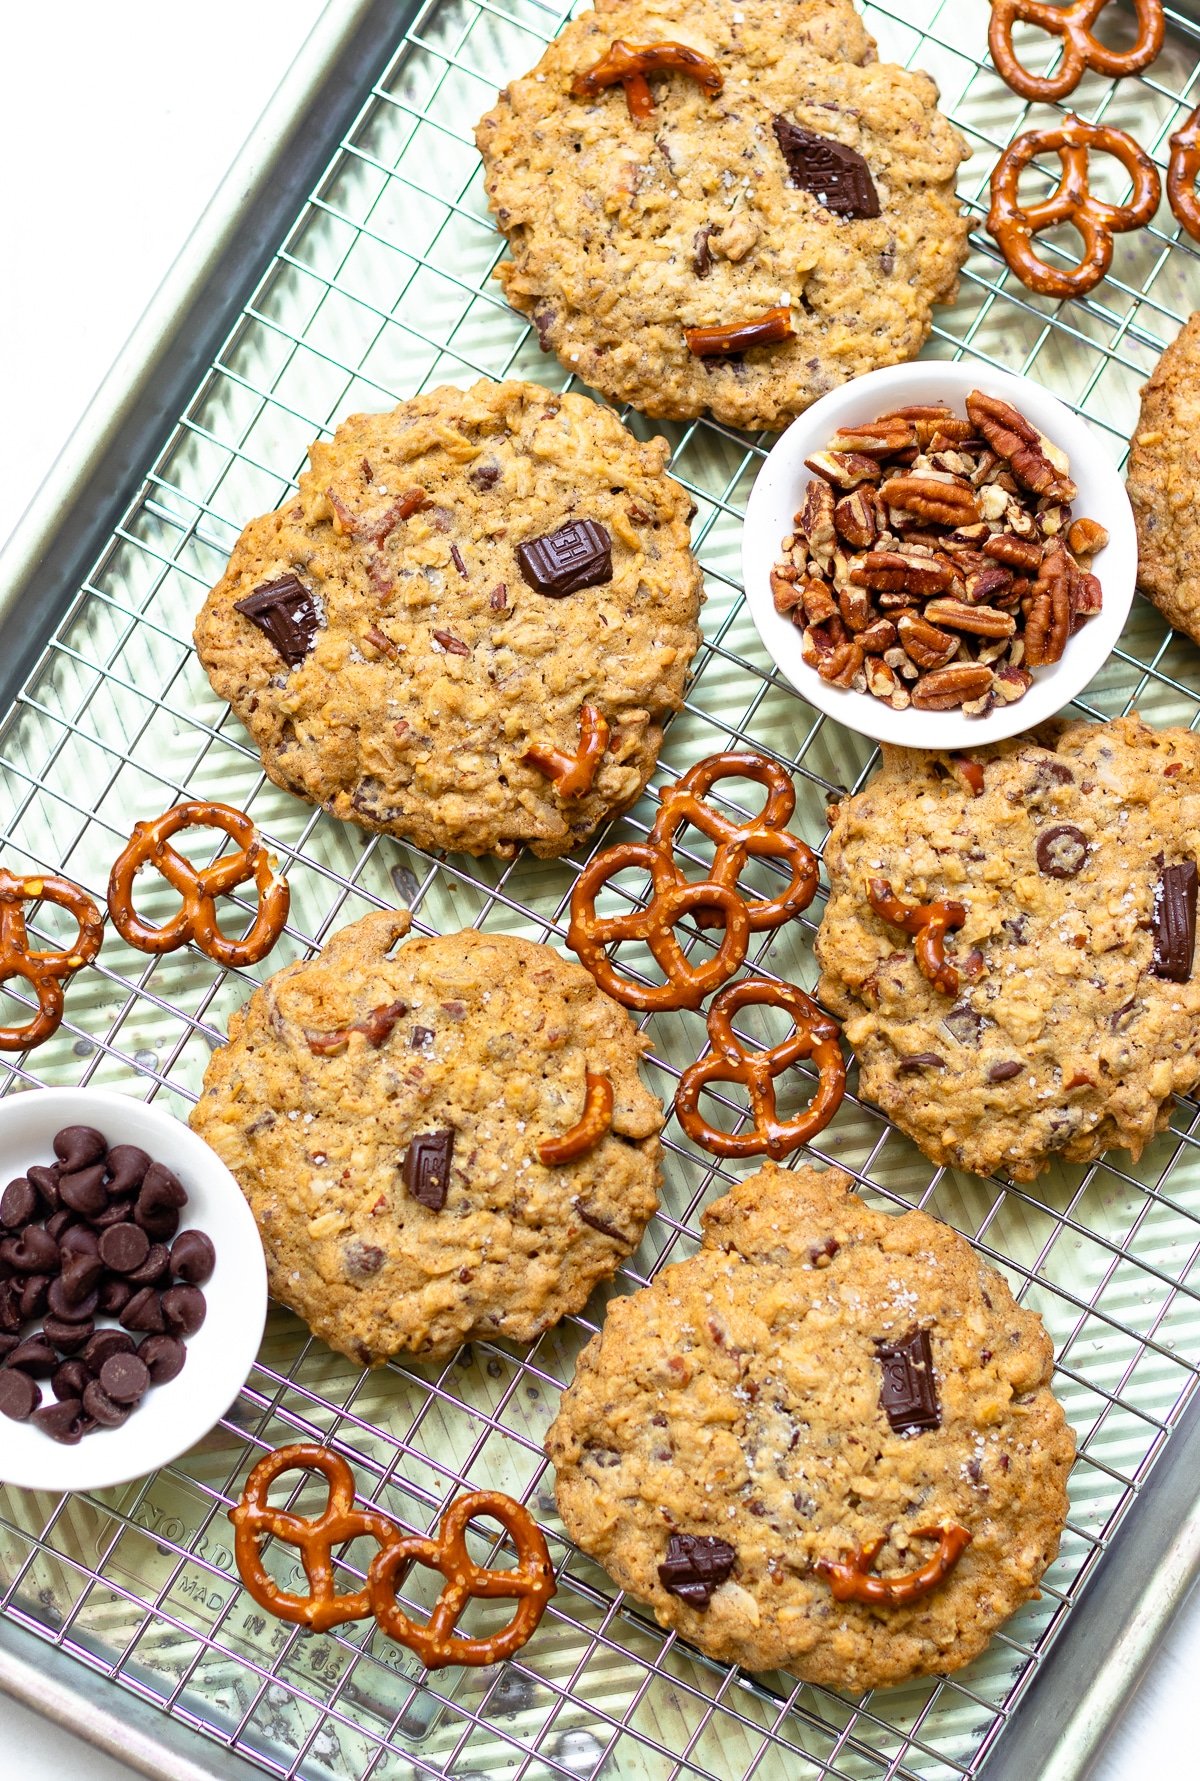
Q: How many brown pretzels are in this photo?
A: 10